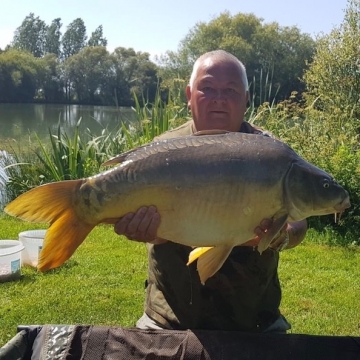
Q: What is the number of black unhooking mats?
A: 1